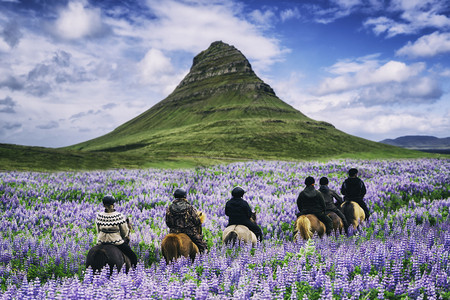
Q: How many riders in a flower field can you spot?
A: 6